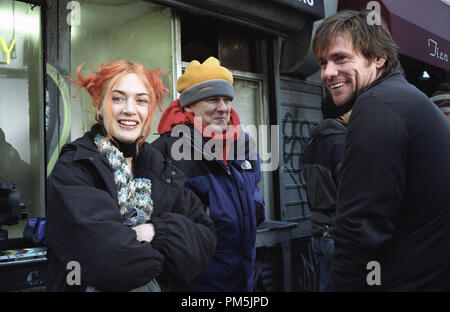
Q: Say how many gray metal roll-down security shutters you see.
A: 1